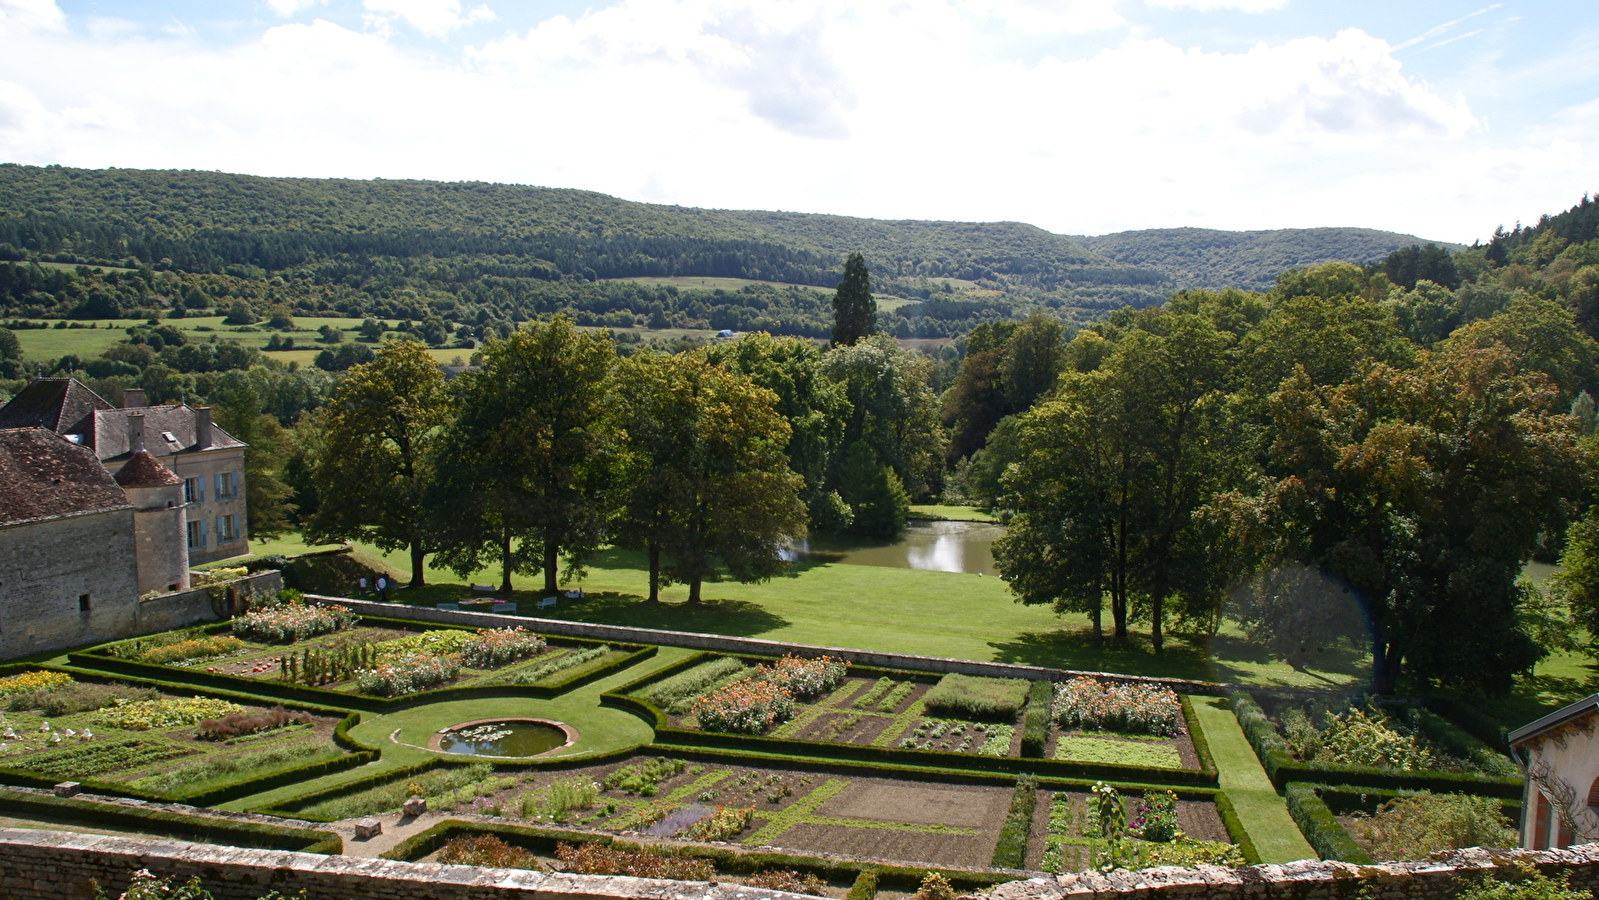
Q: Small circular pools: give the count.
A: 1